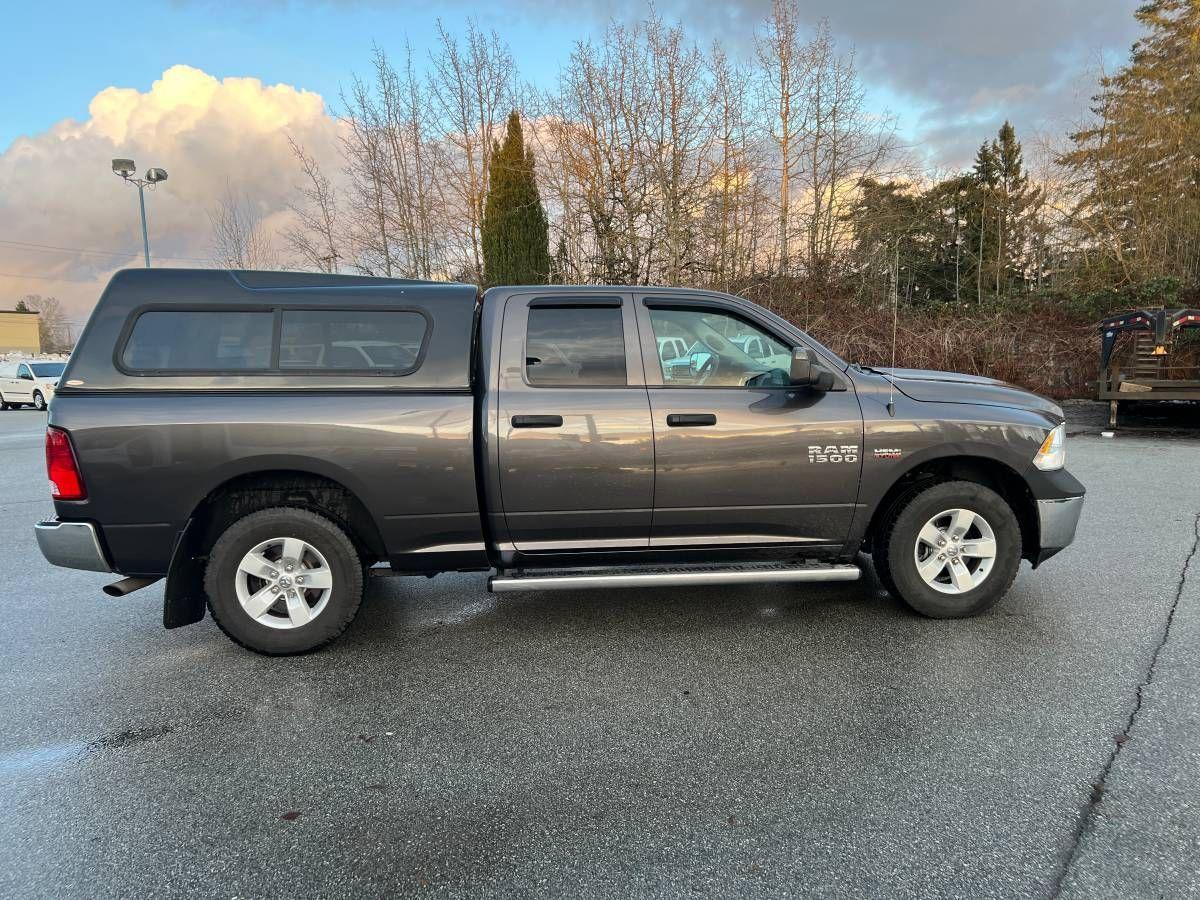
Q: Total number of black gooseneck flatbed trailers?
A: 1